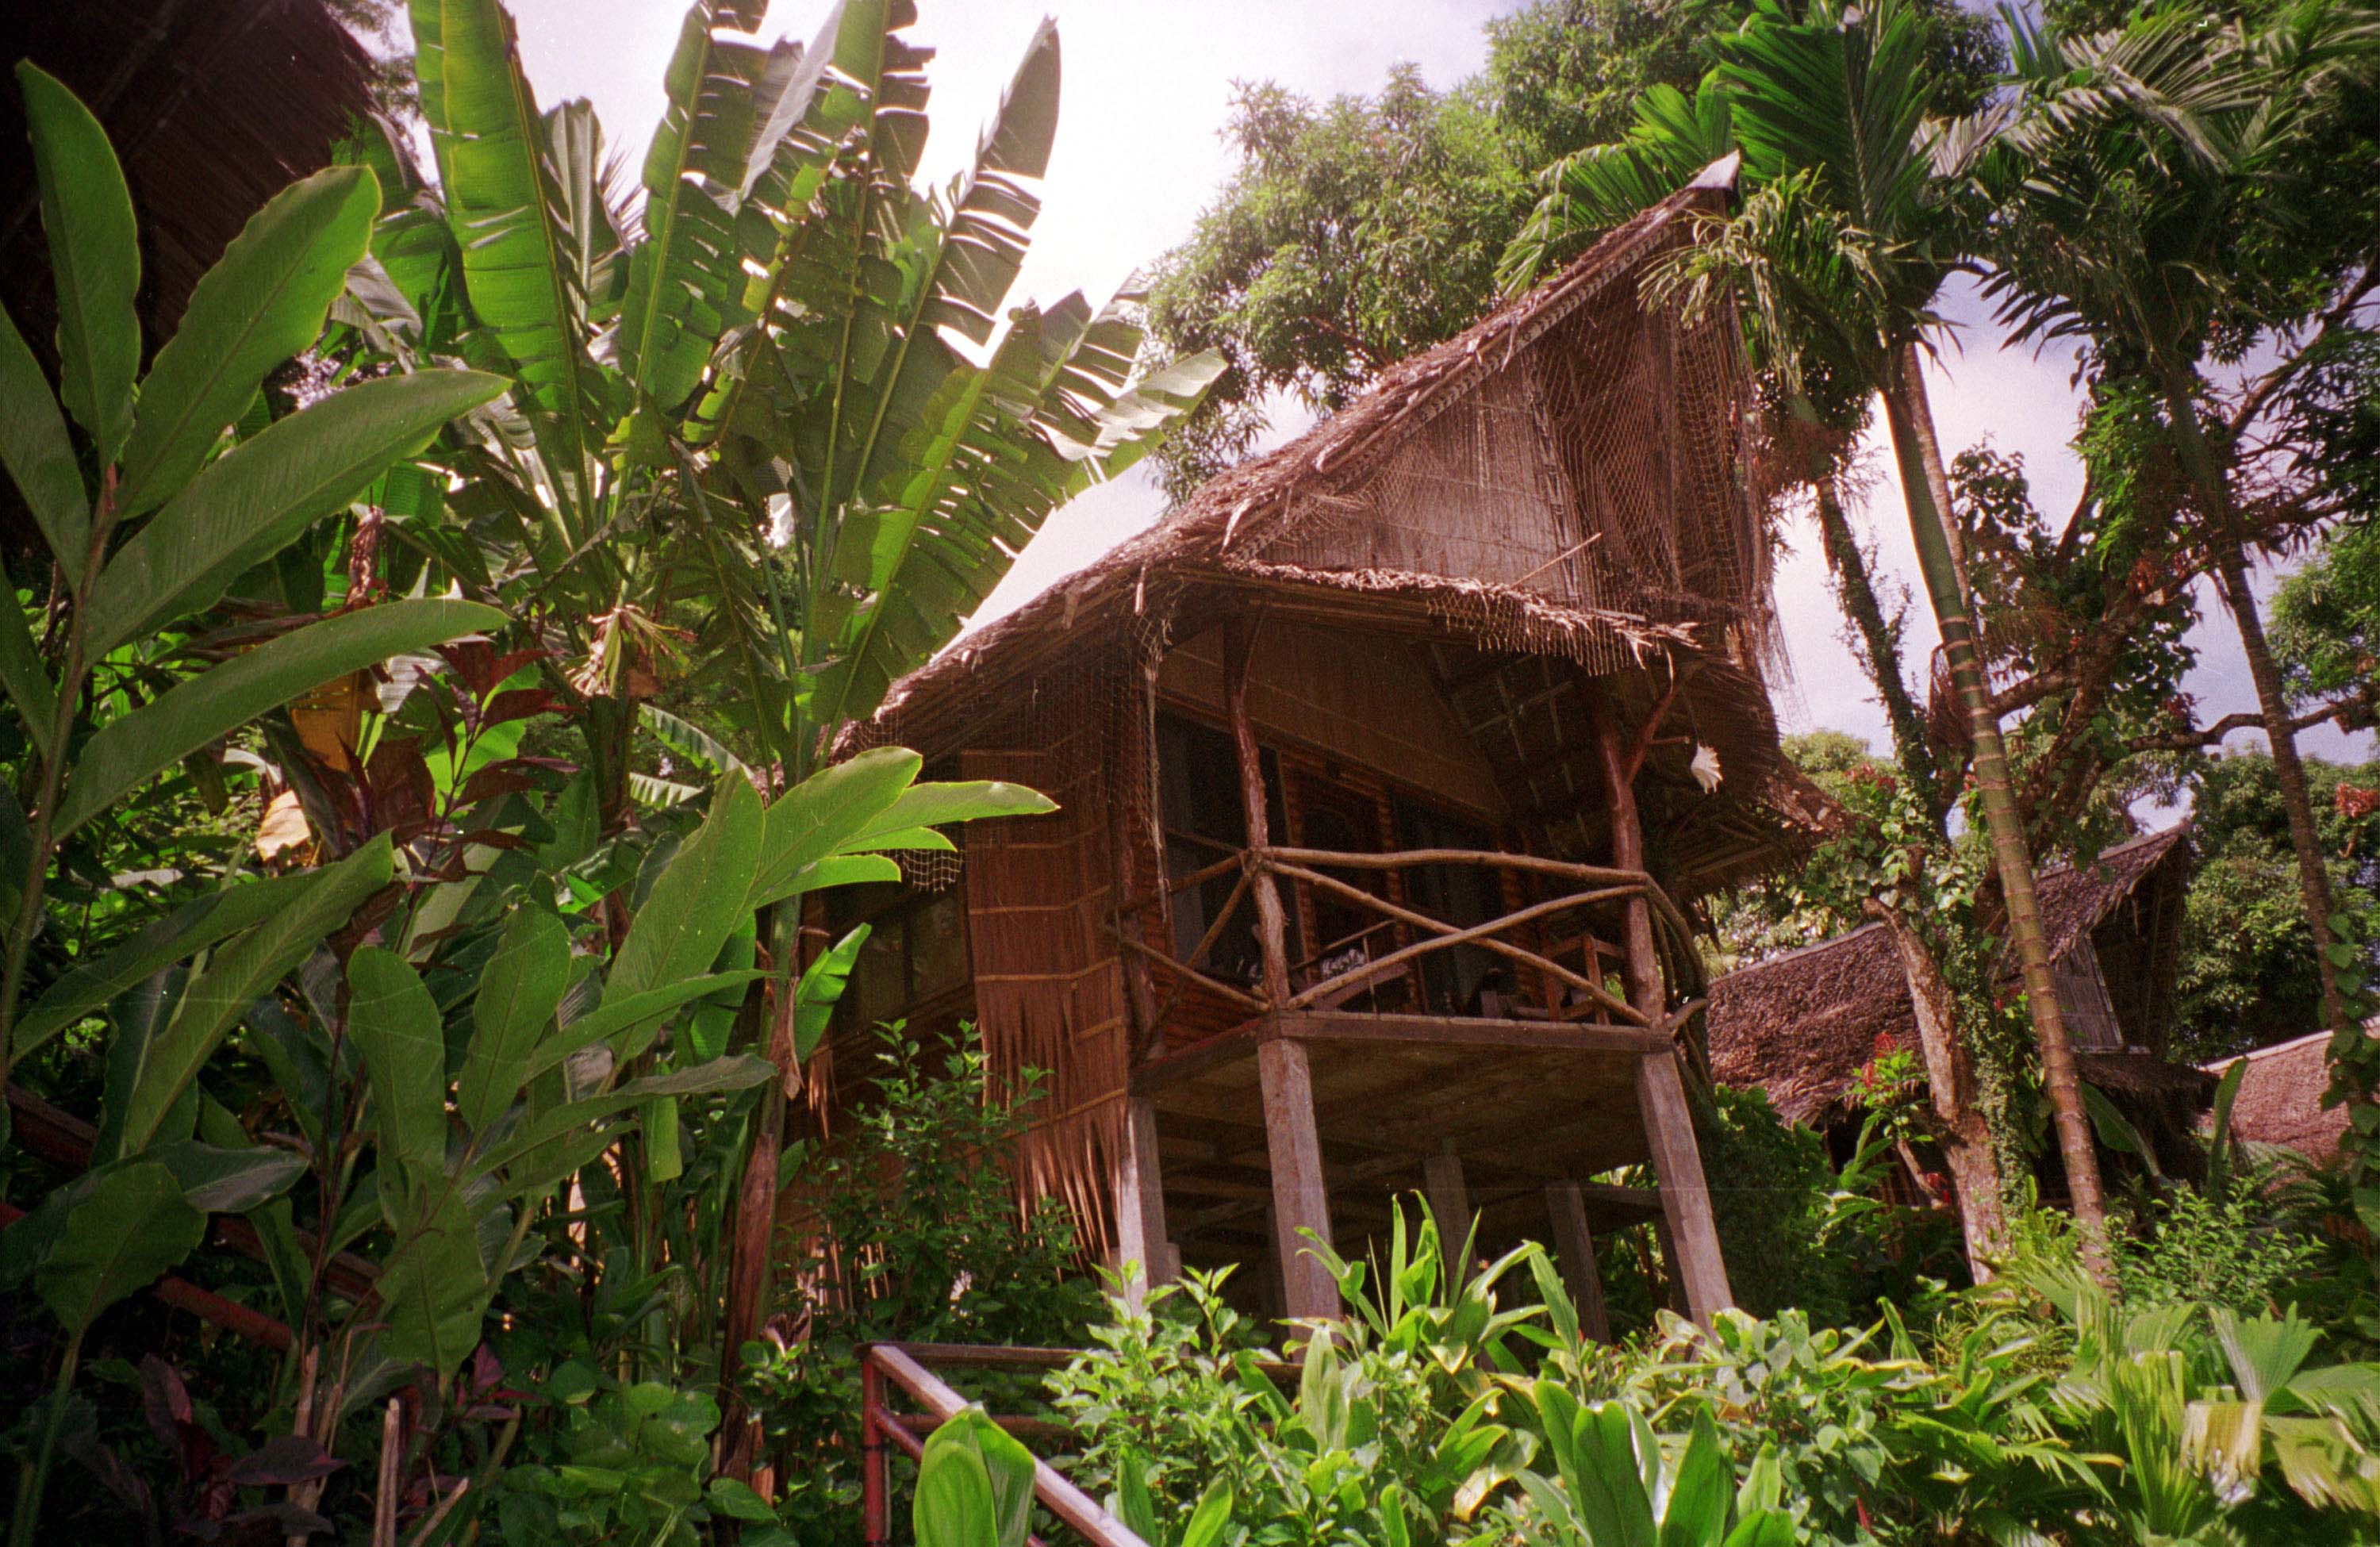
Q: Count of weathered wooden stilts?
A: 5